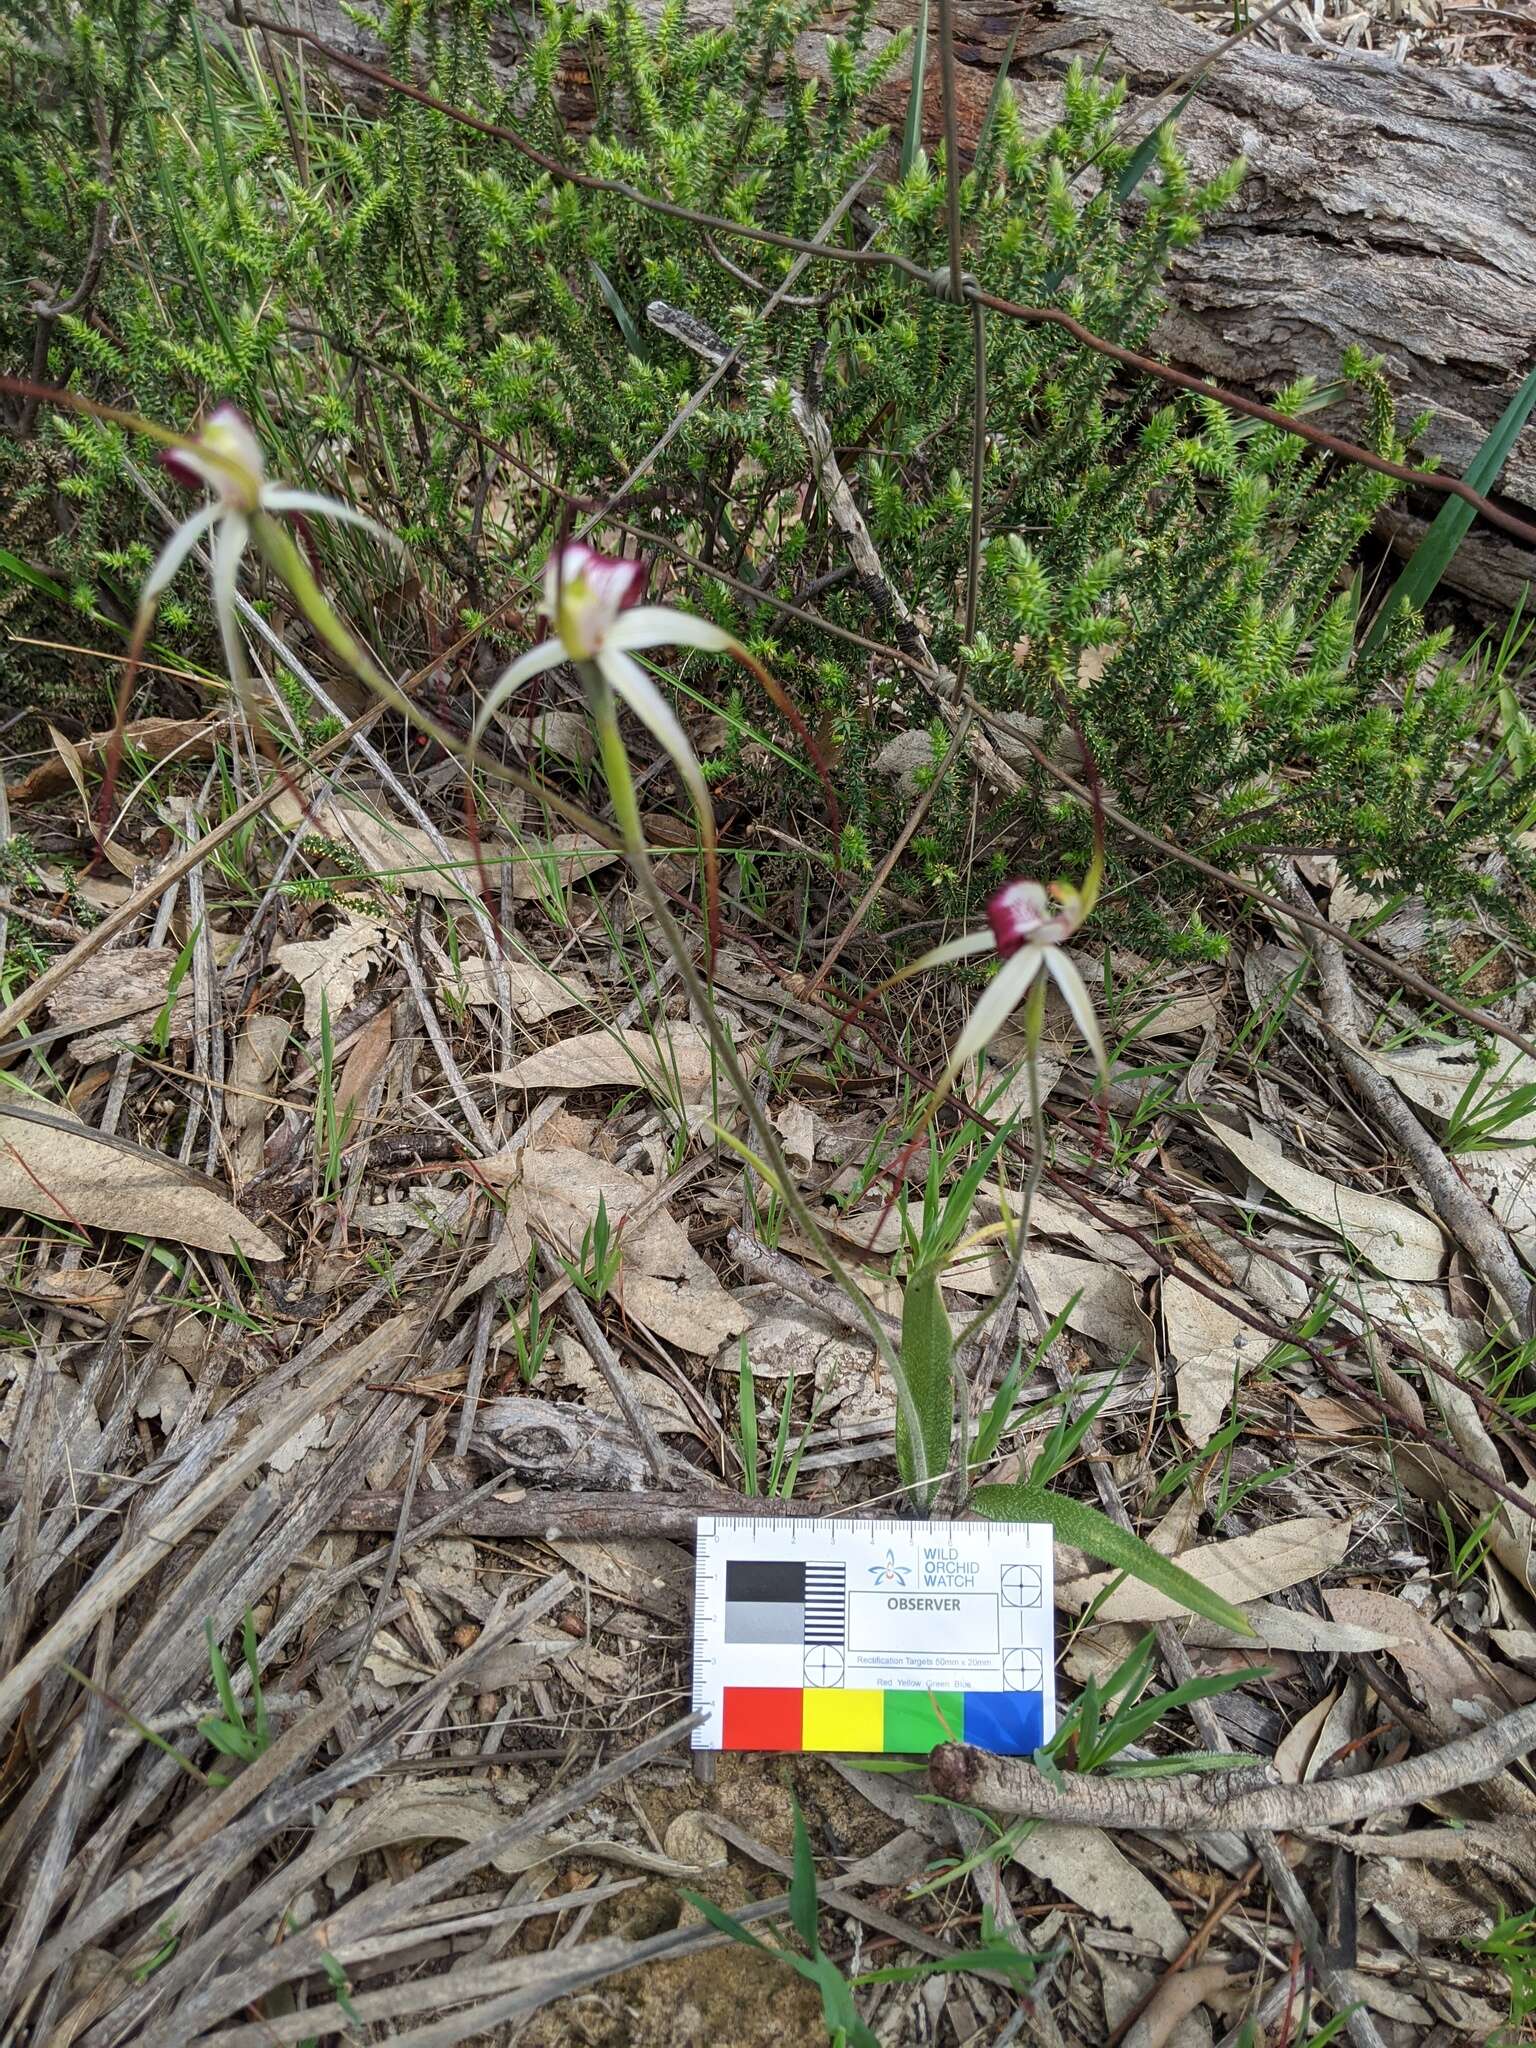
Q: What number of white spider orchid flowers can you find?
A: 3